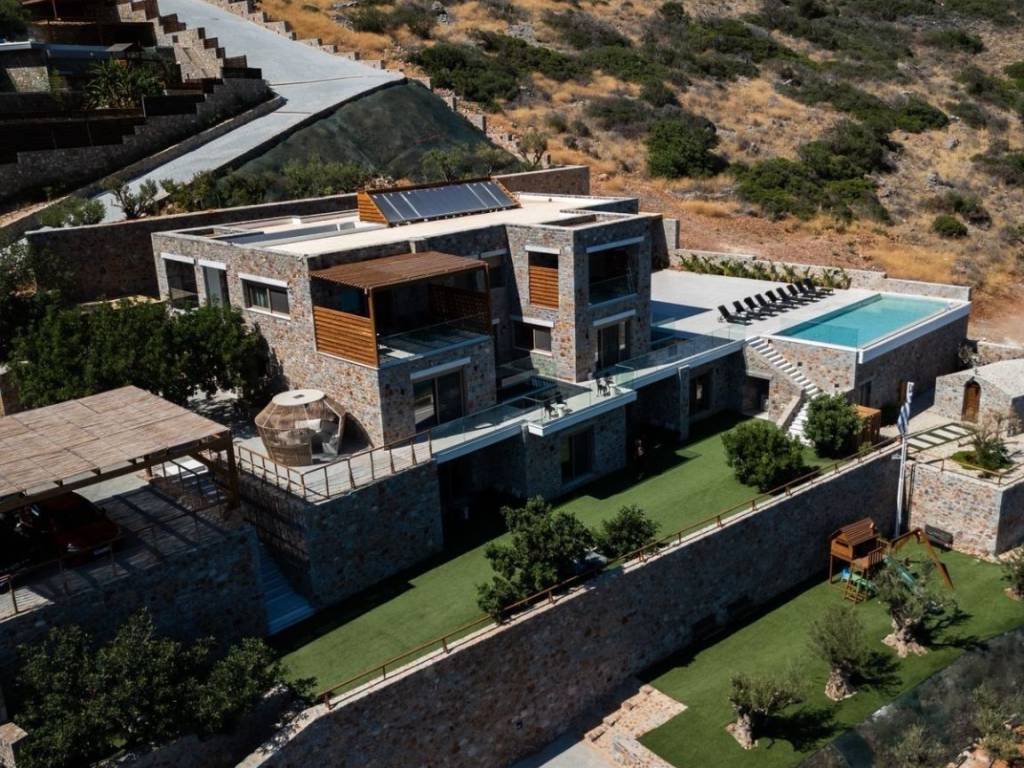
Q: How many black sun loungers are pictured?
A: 9